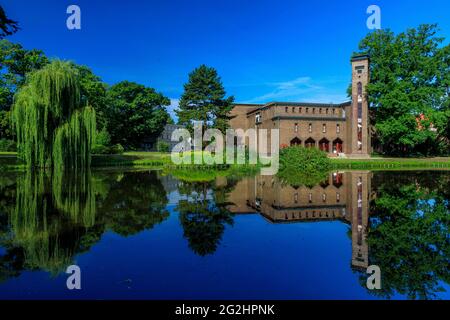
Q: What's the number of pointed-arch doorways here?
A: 4